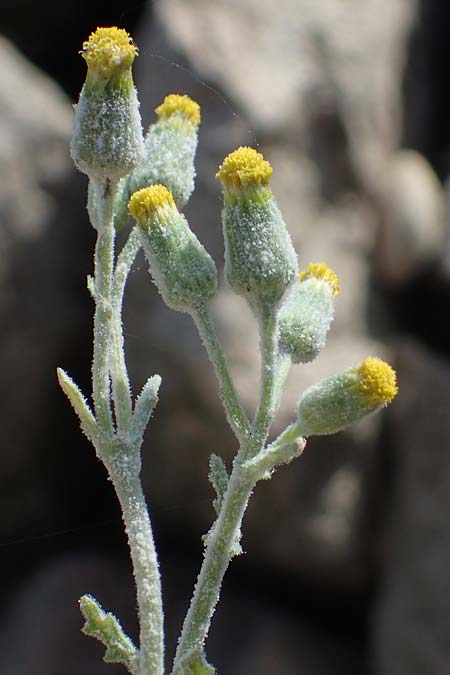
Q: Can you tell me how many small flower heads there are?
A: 6